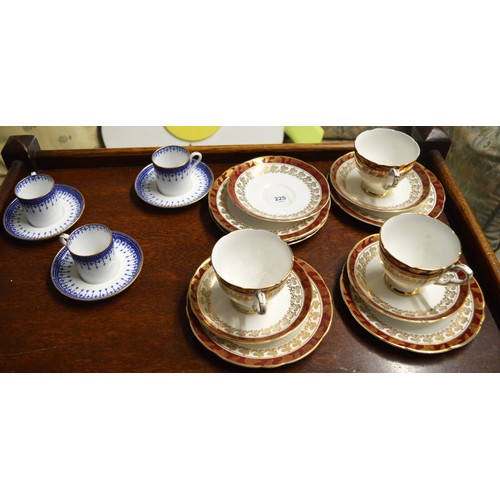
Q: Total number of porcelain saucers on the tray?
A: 7